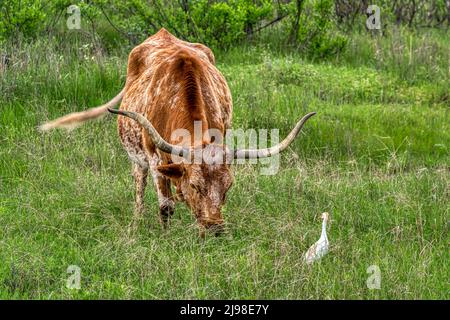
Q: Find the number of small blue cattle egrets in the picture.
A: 0